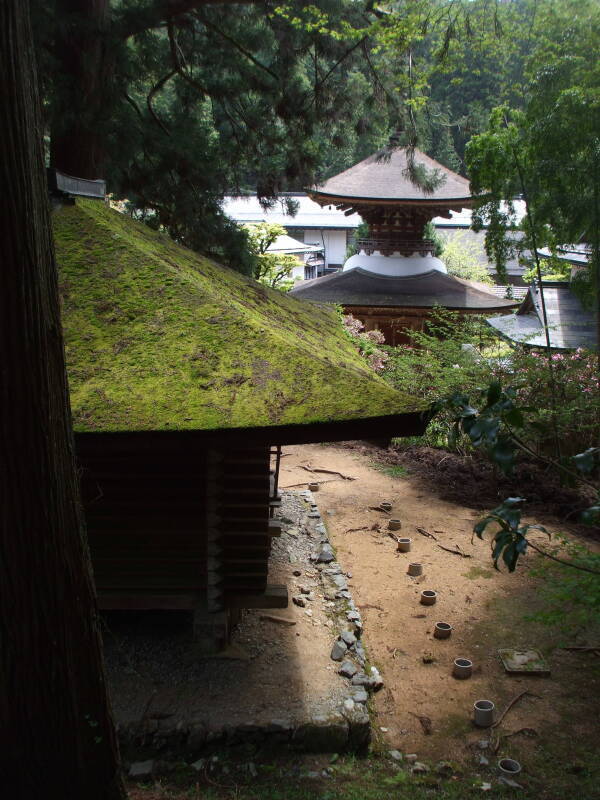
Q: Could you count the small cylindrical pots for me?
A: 10